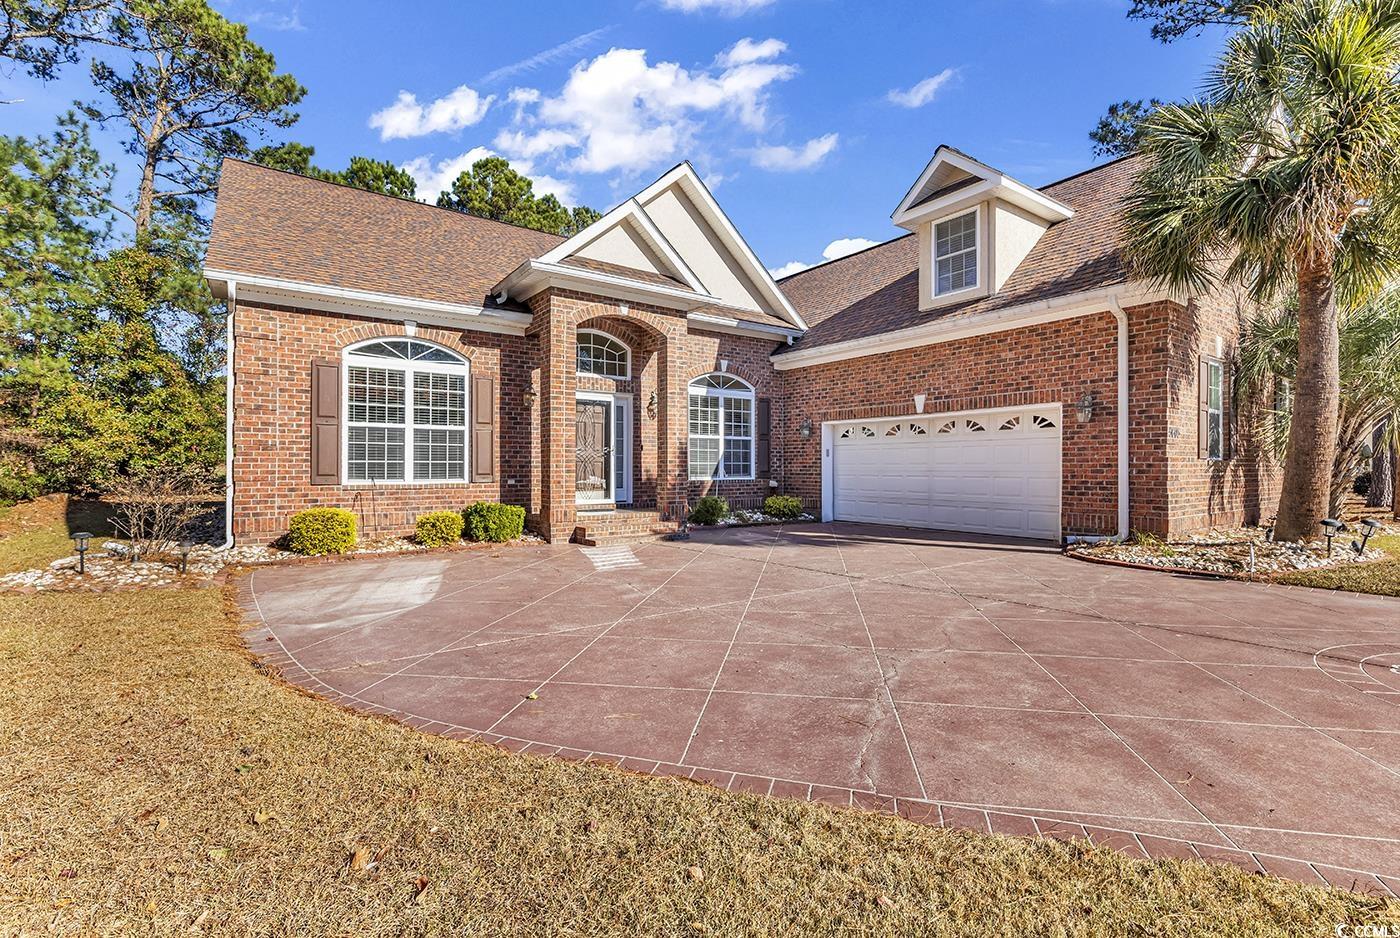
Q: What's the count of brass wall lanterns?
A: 4